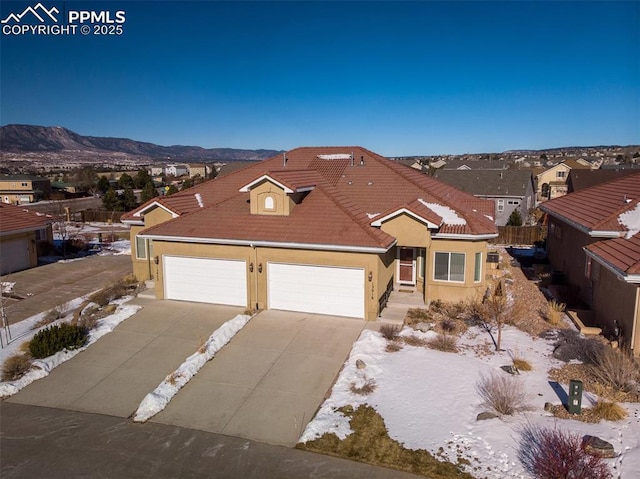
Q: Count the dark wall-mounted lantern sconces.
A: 4